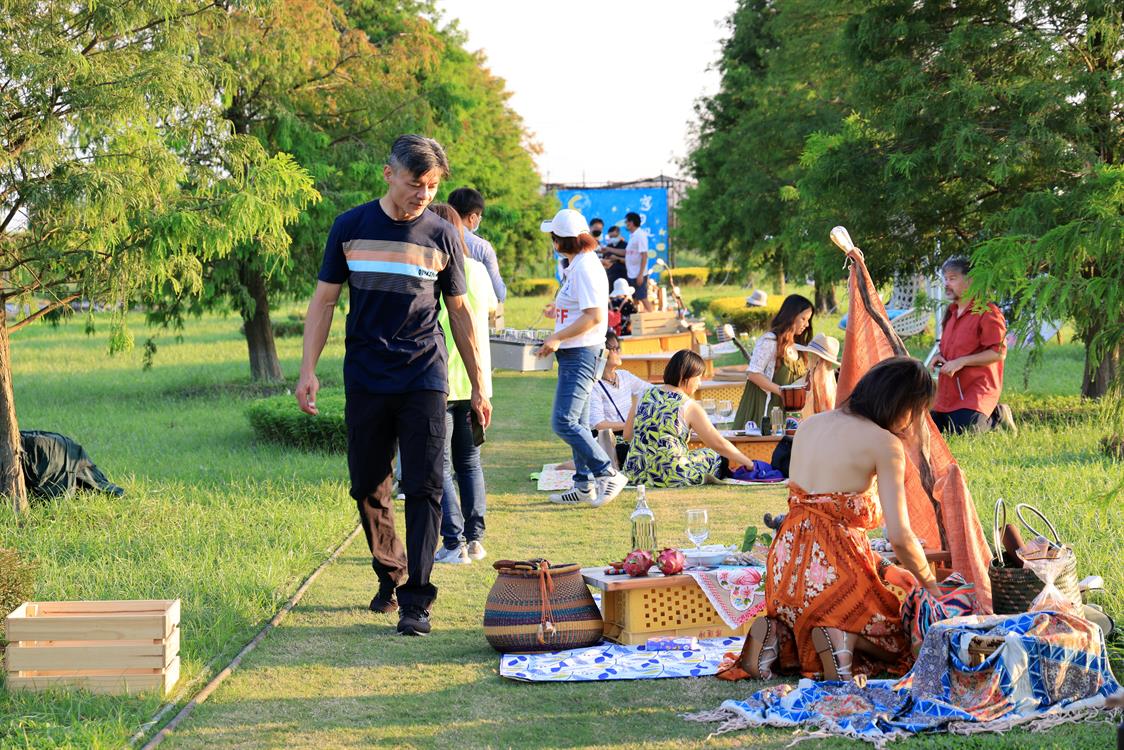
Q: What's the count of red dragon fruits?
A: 2